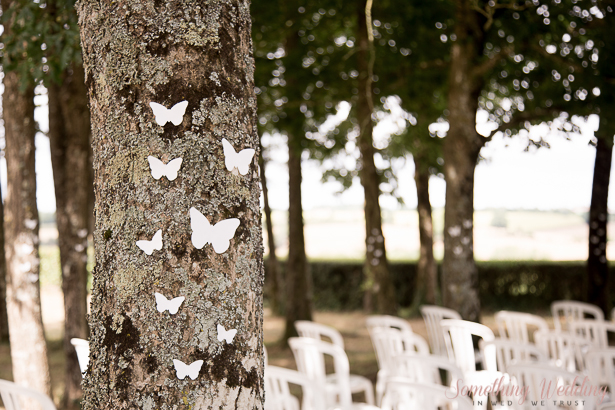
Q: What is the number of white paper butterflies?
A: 8